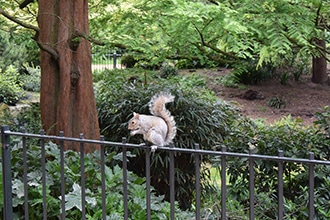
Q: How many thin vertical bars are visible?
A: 13